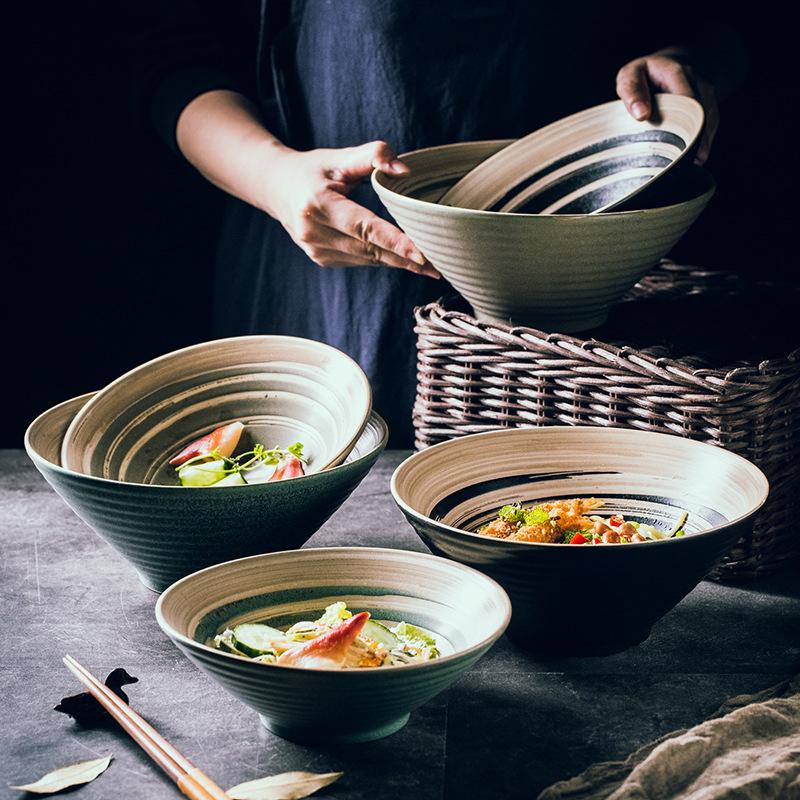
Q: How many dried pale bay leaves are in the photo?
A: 2